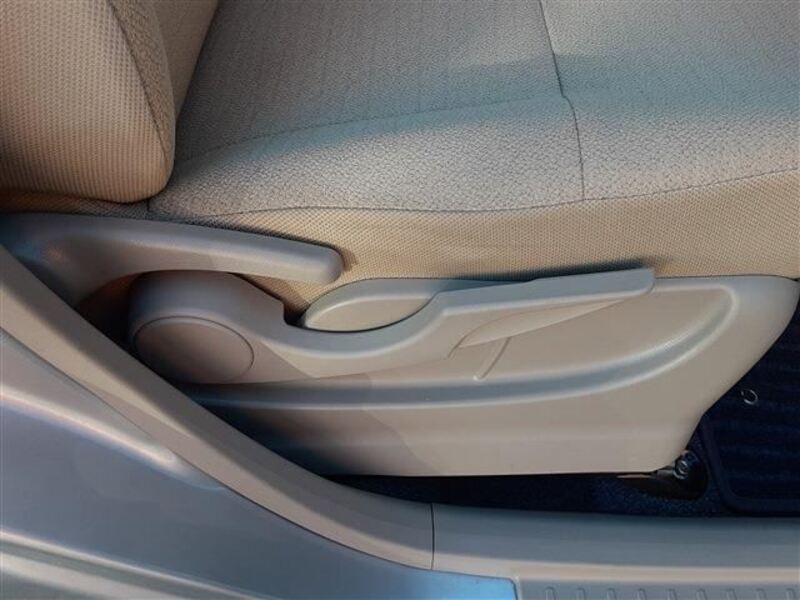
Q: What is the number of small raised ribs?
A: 9